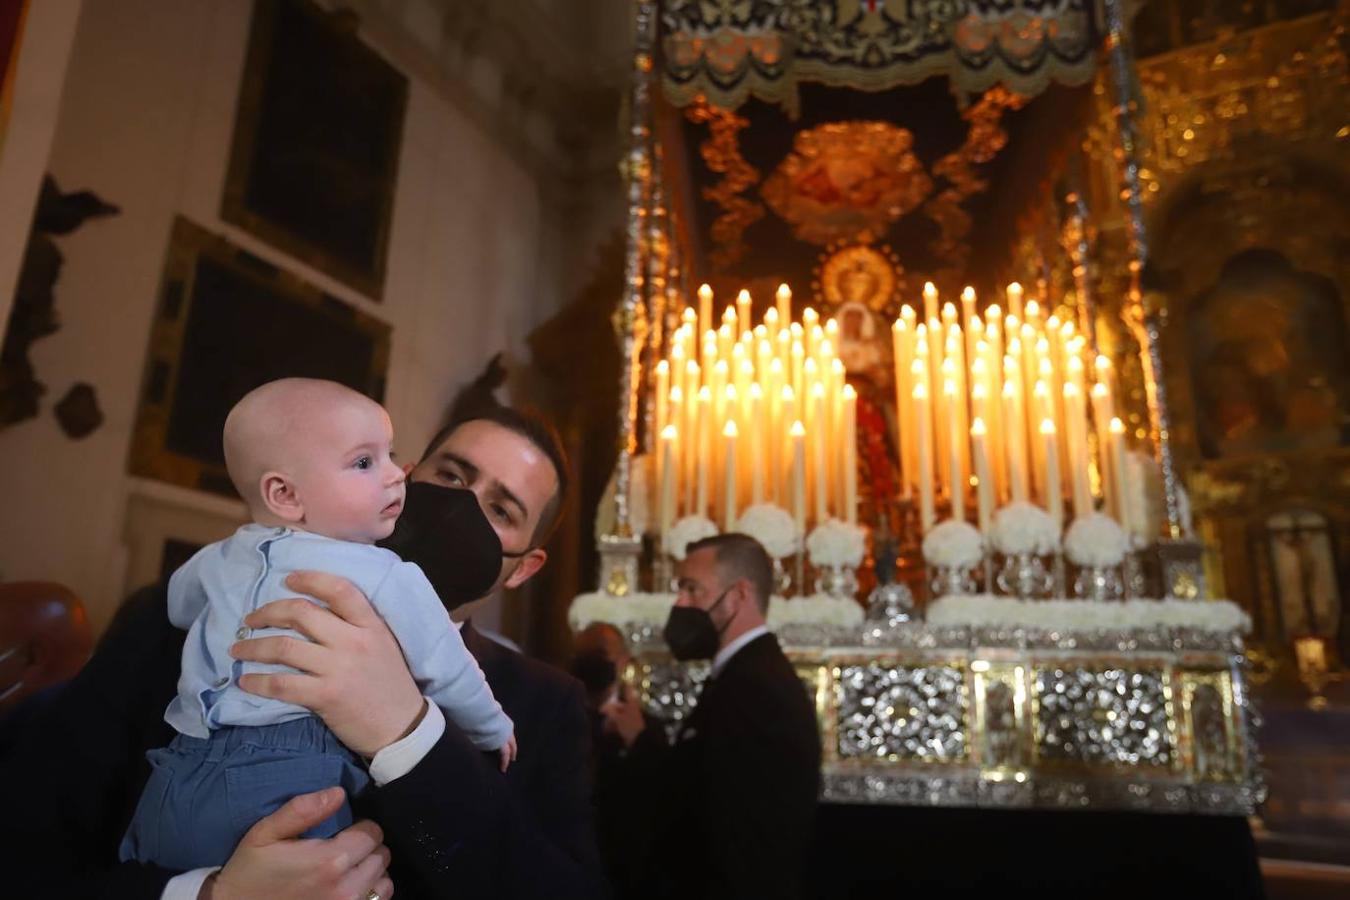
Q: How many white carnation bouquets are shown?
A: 6